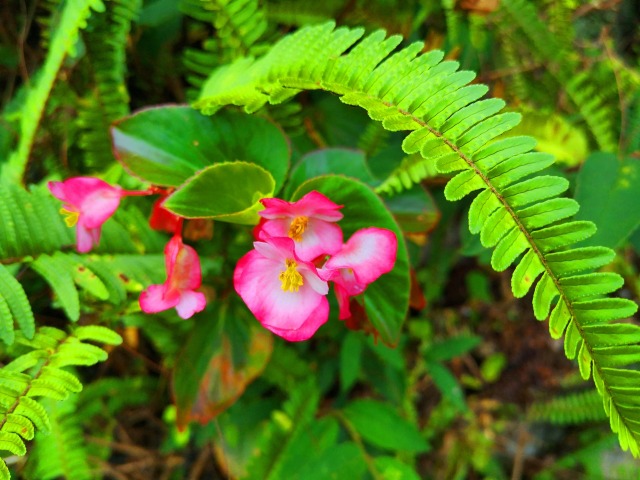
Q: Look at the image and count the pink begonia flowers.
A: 5